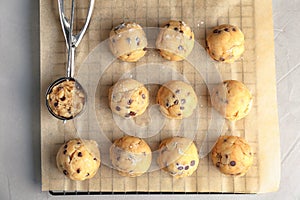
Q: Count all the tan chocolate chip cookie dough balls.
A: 10